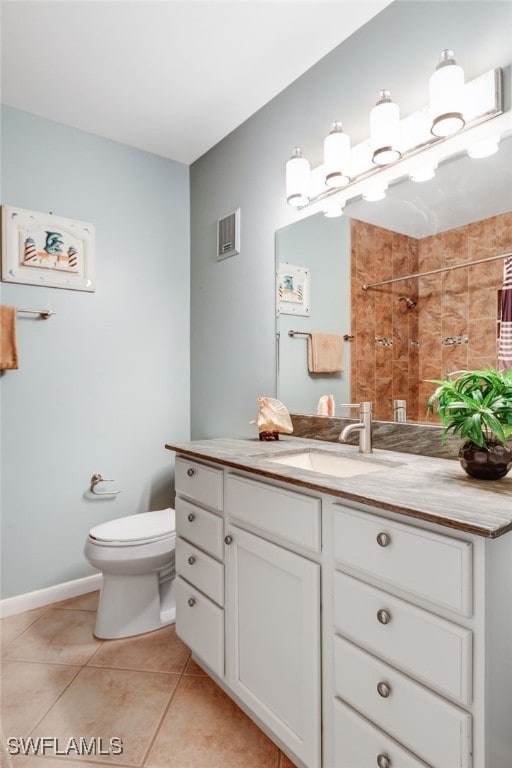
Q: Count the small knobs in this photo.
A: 9